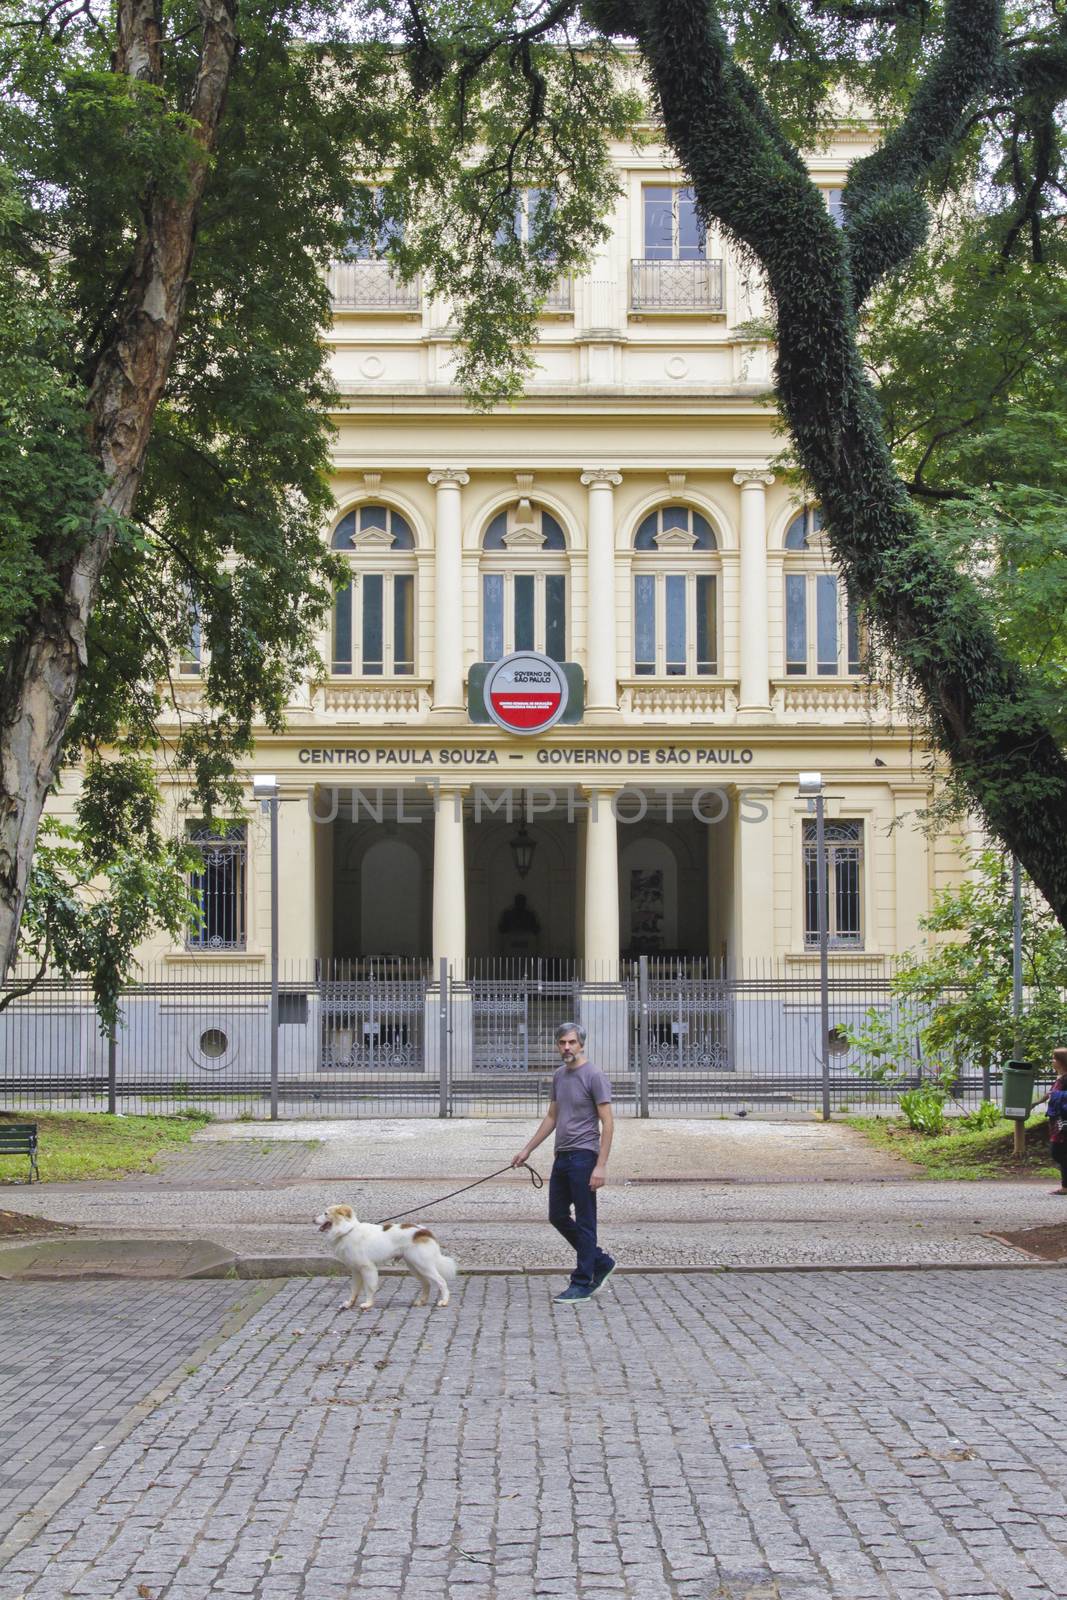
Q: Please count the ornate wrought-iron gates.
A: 3